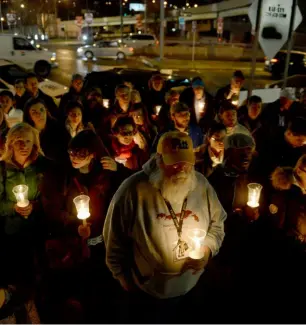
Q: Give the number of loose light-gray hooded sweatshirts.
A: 1